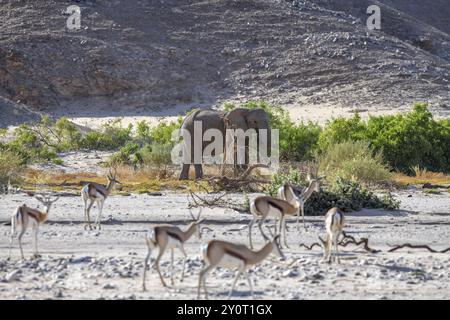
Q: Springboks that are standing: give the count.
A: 7